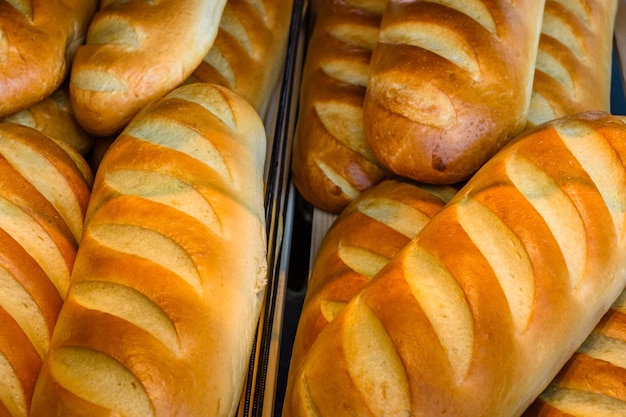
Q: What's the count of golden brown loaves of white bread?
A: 12